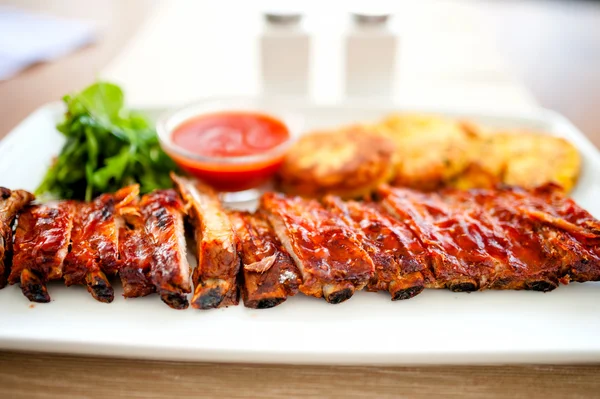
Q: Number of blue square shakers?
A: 0